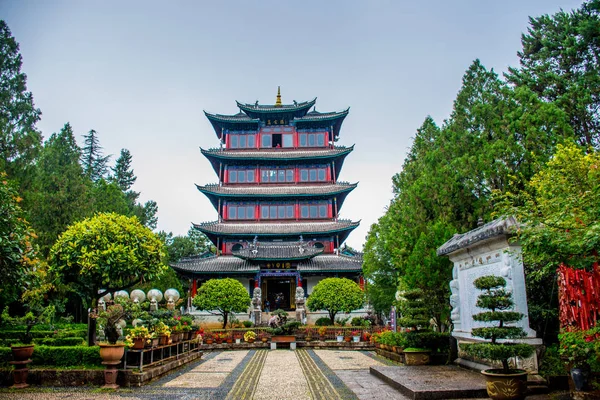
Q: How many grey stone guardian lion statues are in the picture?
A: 2